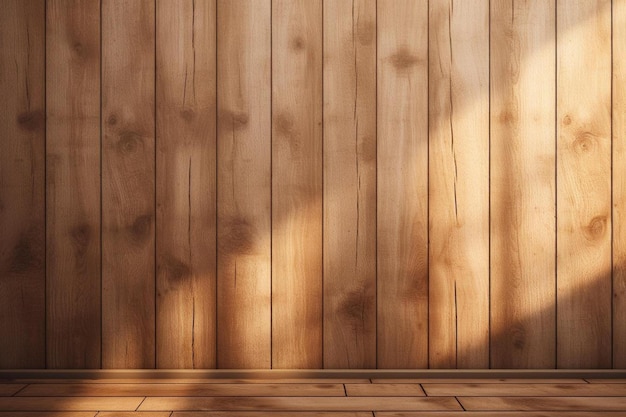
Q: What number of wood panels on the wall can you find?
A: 12